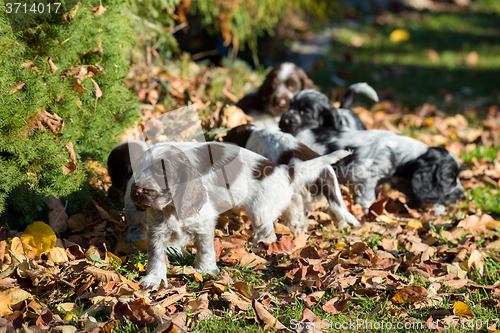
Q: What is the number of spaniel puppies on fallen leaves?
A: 6